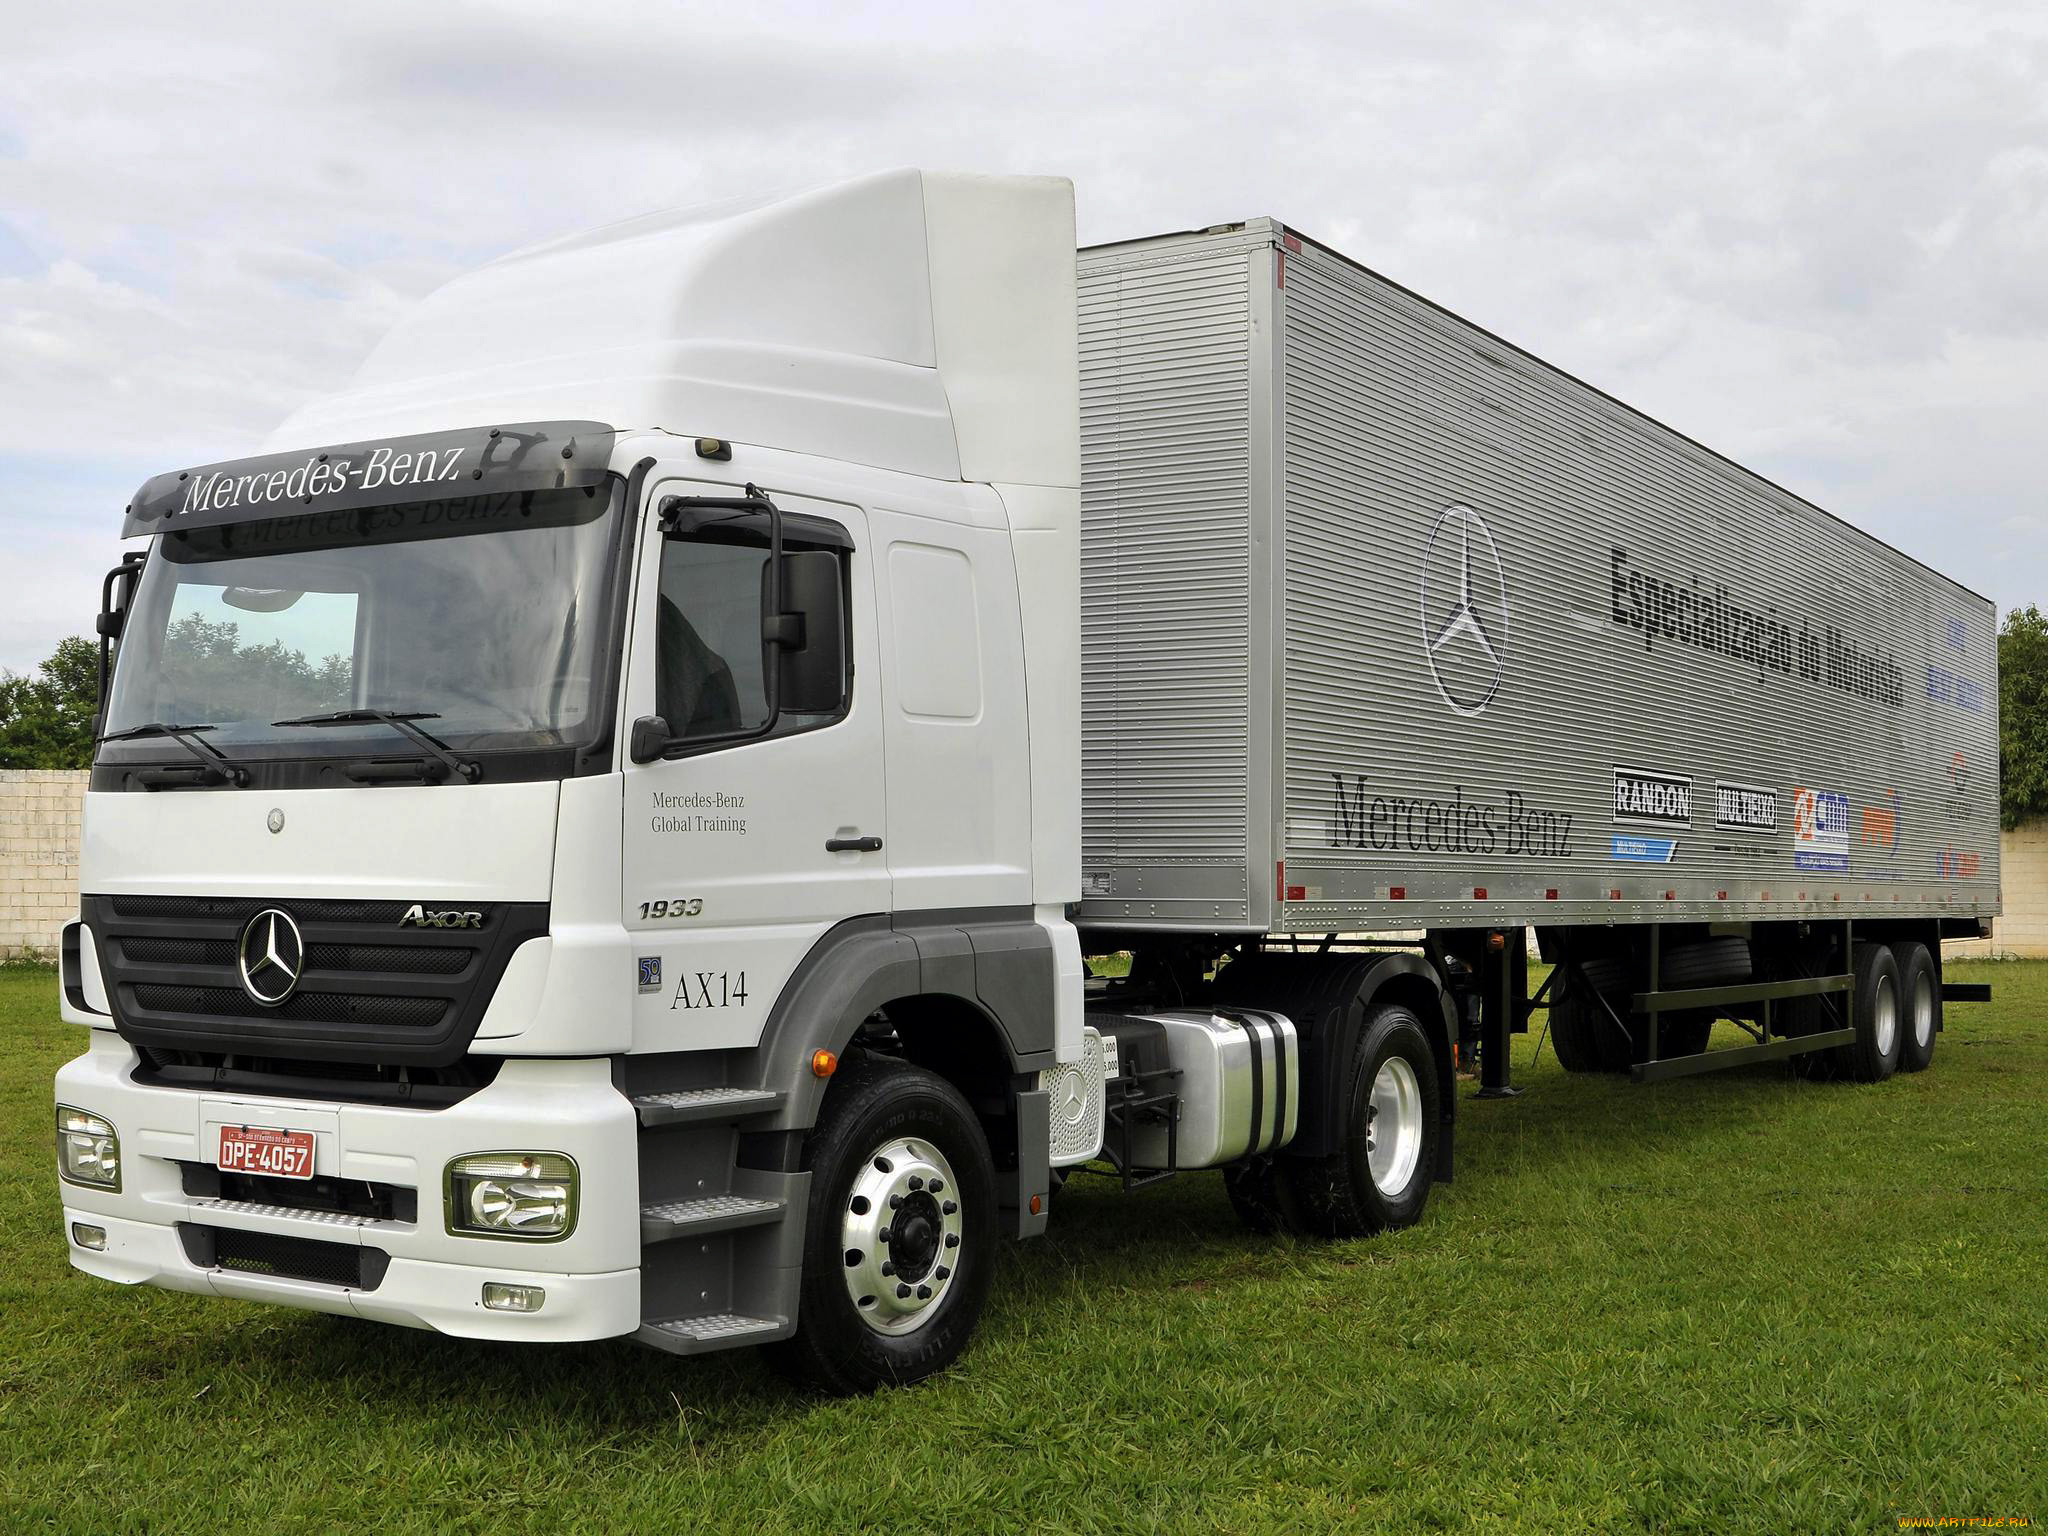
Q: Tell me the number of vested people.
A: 0